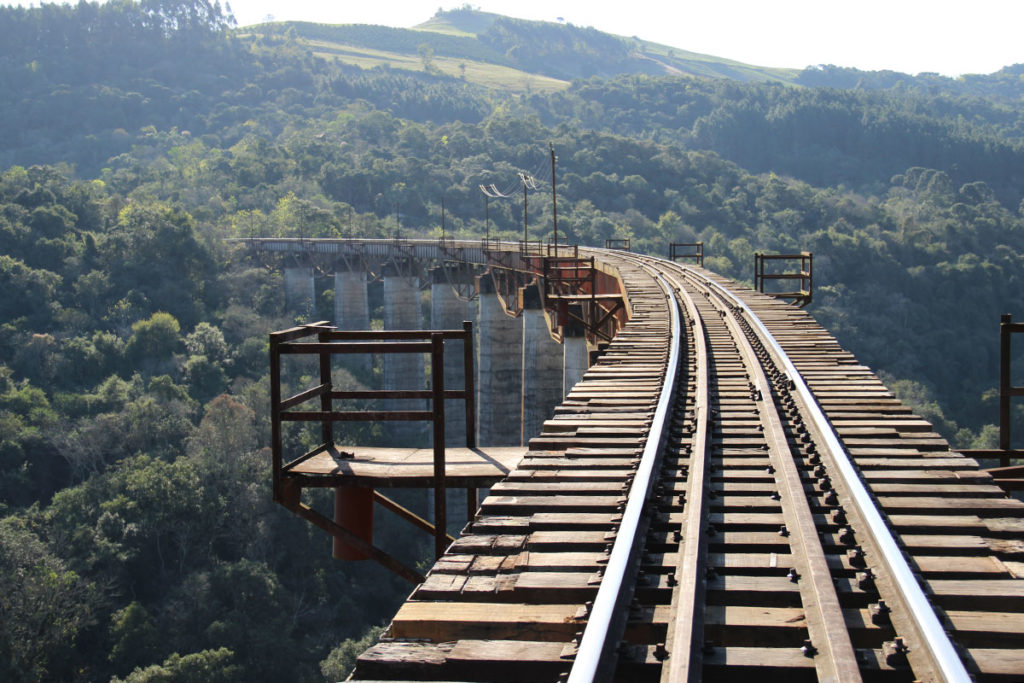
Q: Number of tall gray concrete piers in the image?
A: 7